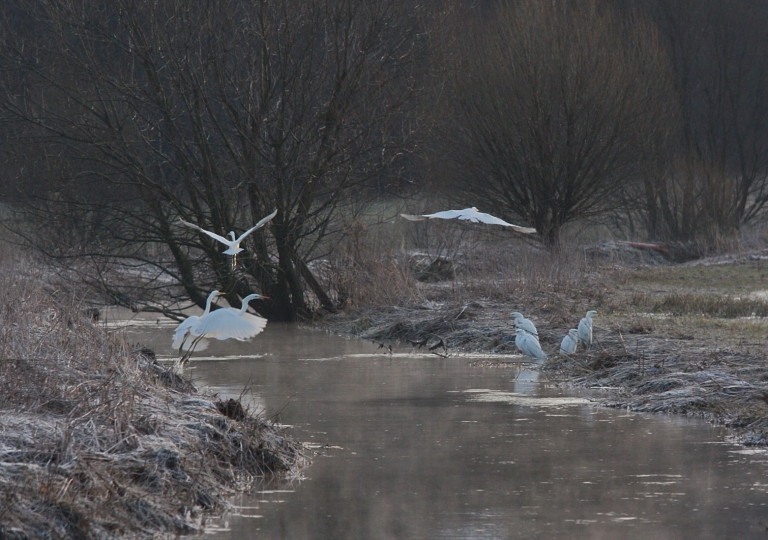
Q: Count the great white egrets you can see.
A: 8